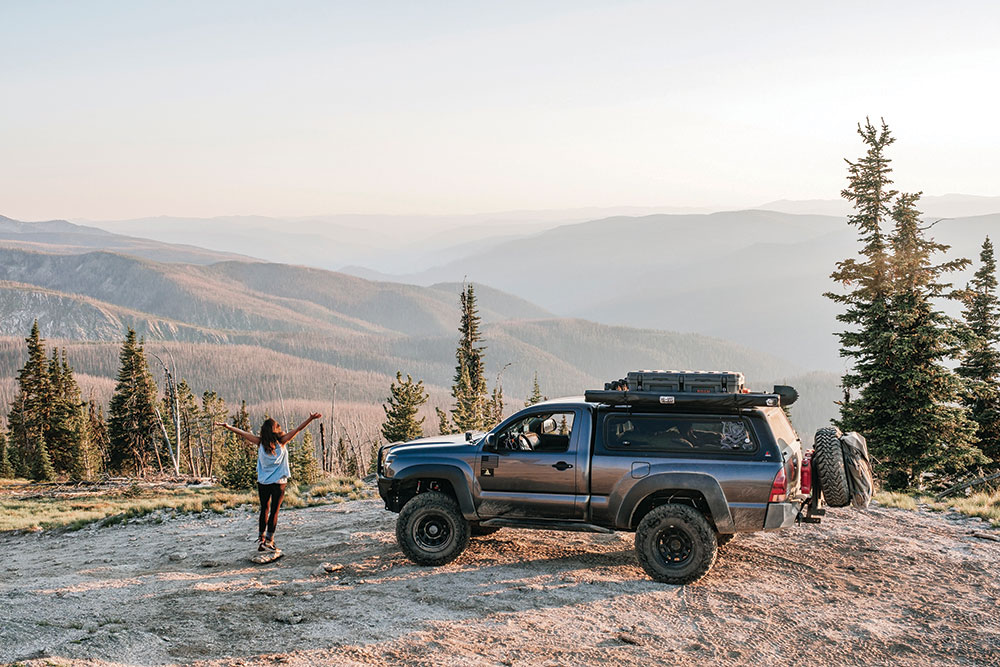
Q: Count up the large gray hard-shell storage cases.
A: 1